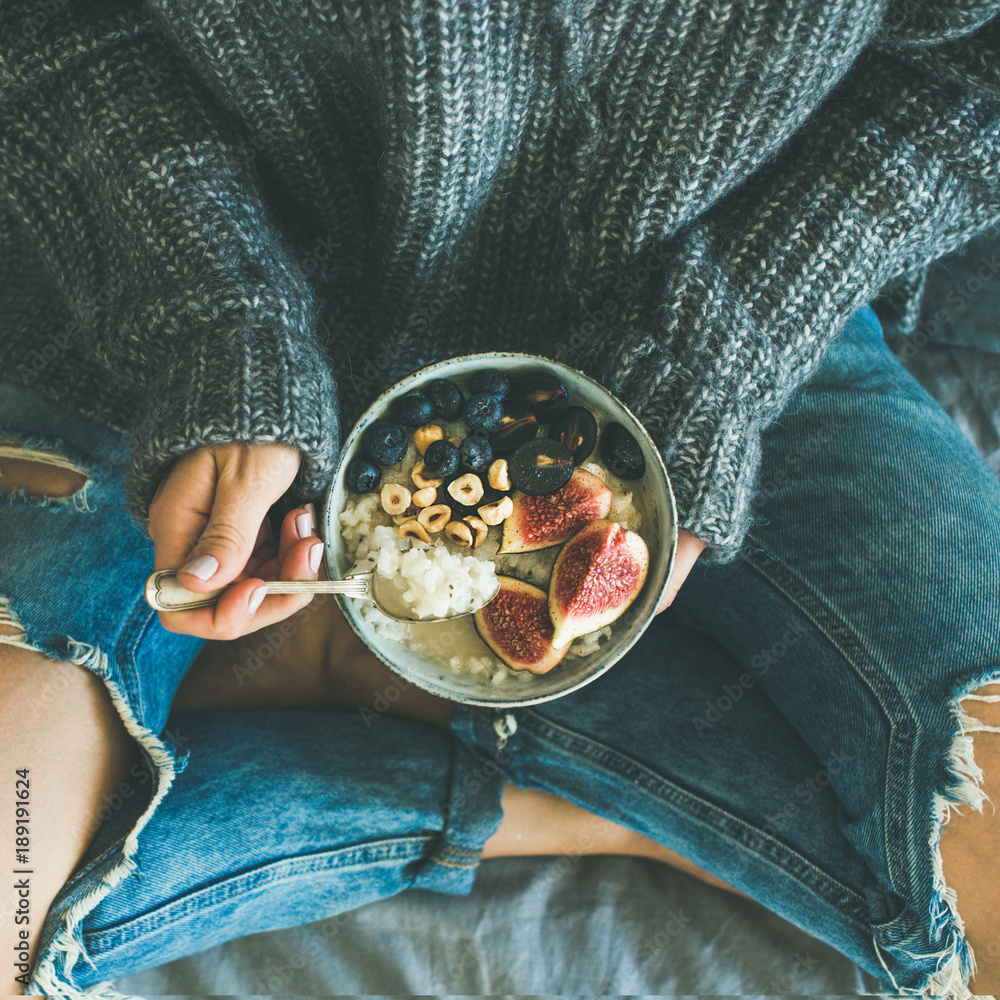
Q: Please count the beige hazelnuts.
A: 12